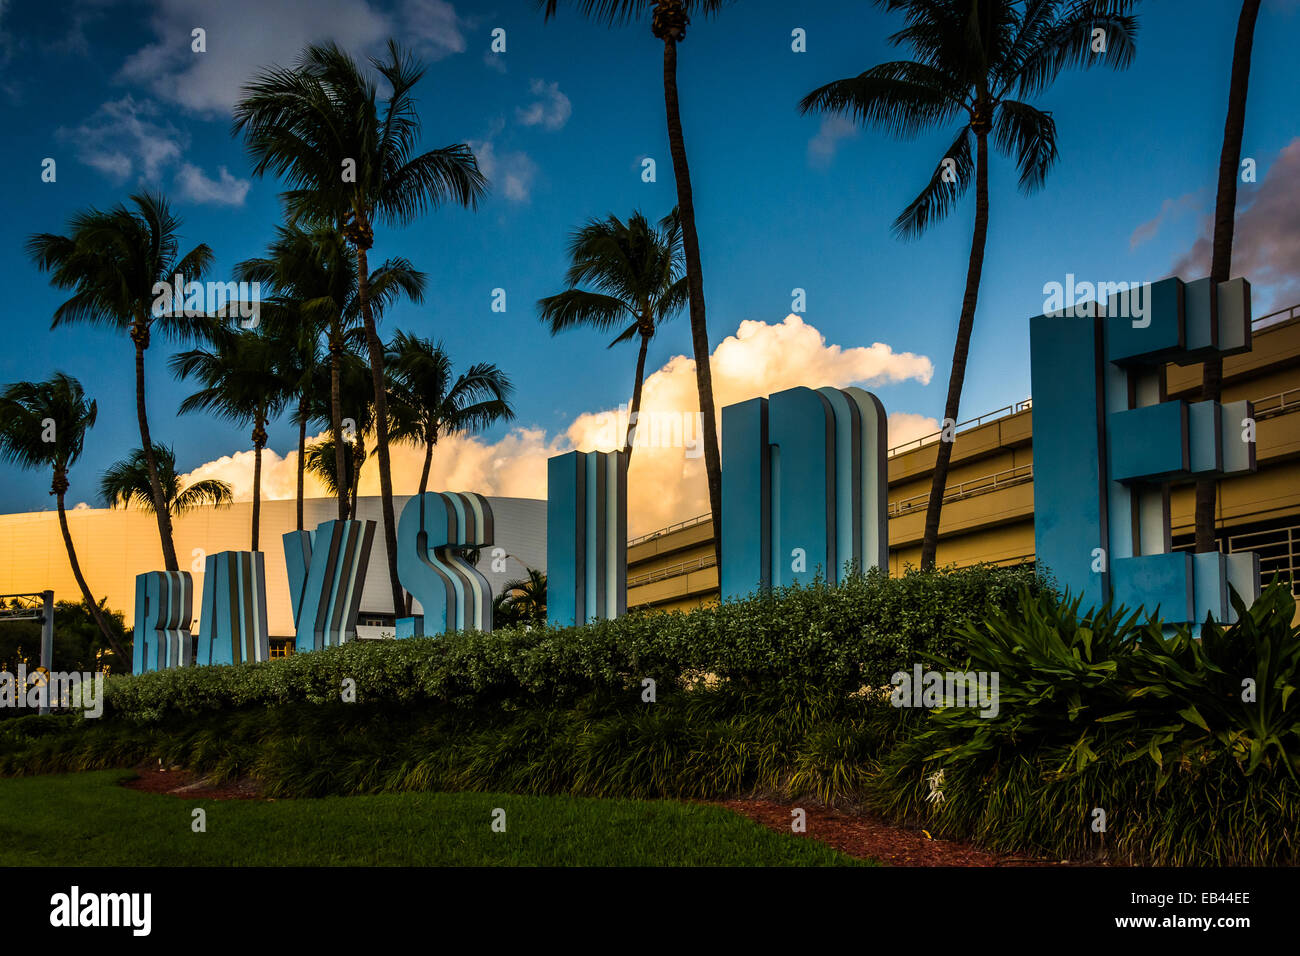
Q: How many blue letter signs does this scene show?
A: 7